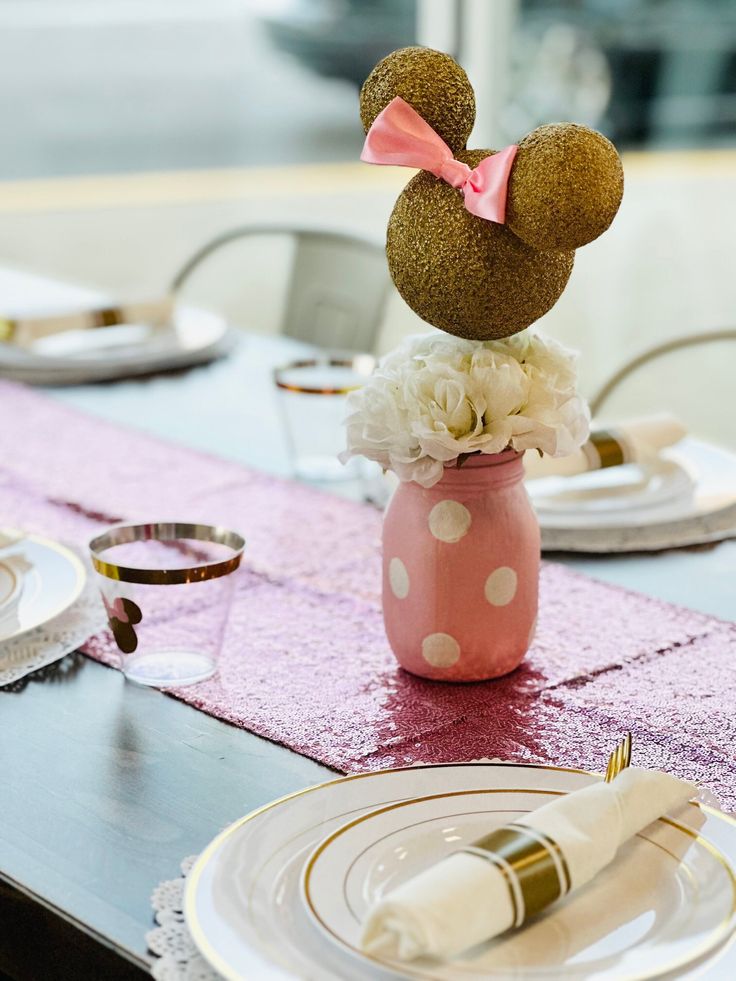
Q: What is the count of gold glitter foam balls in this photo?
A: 3